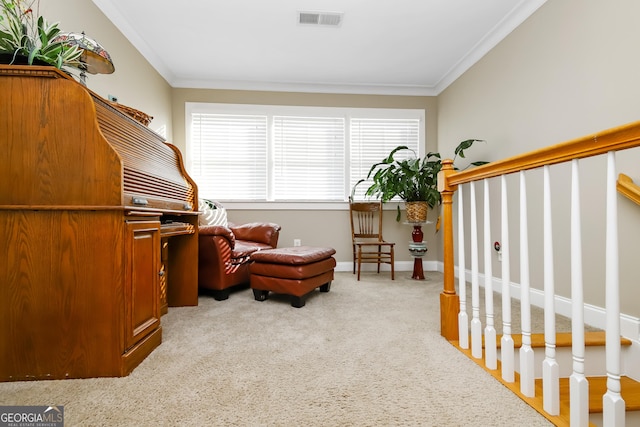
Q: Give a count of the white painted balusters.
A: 8